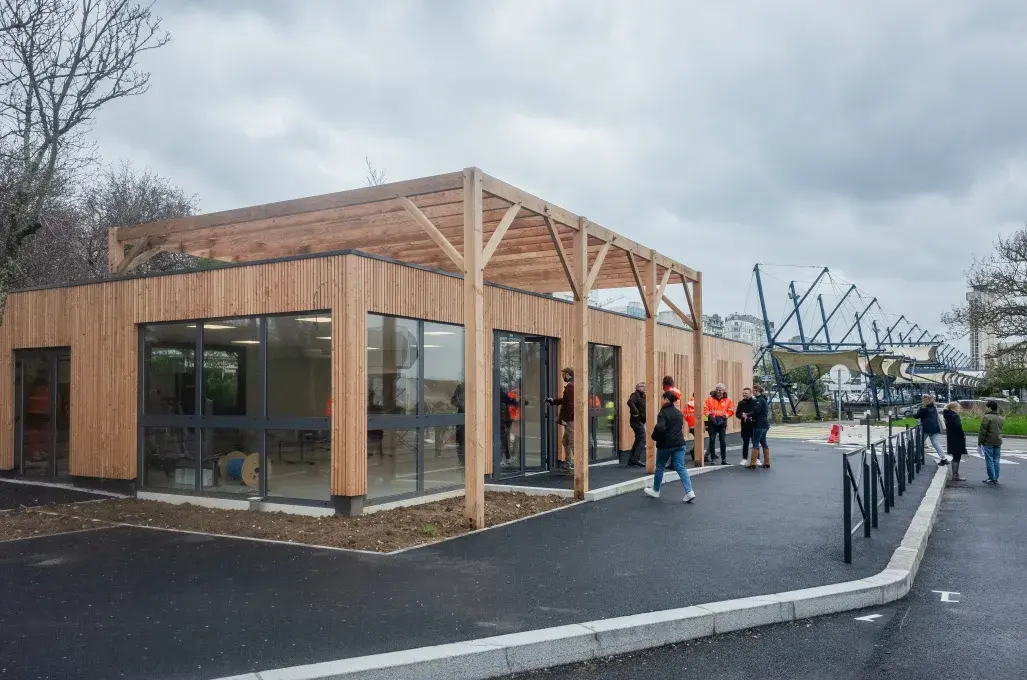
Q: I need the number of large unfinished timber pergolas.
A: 1